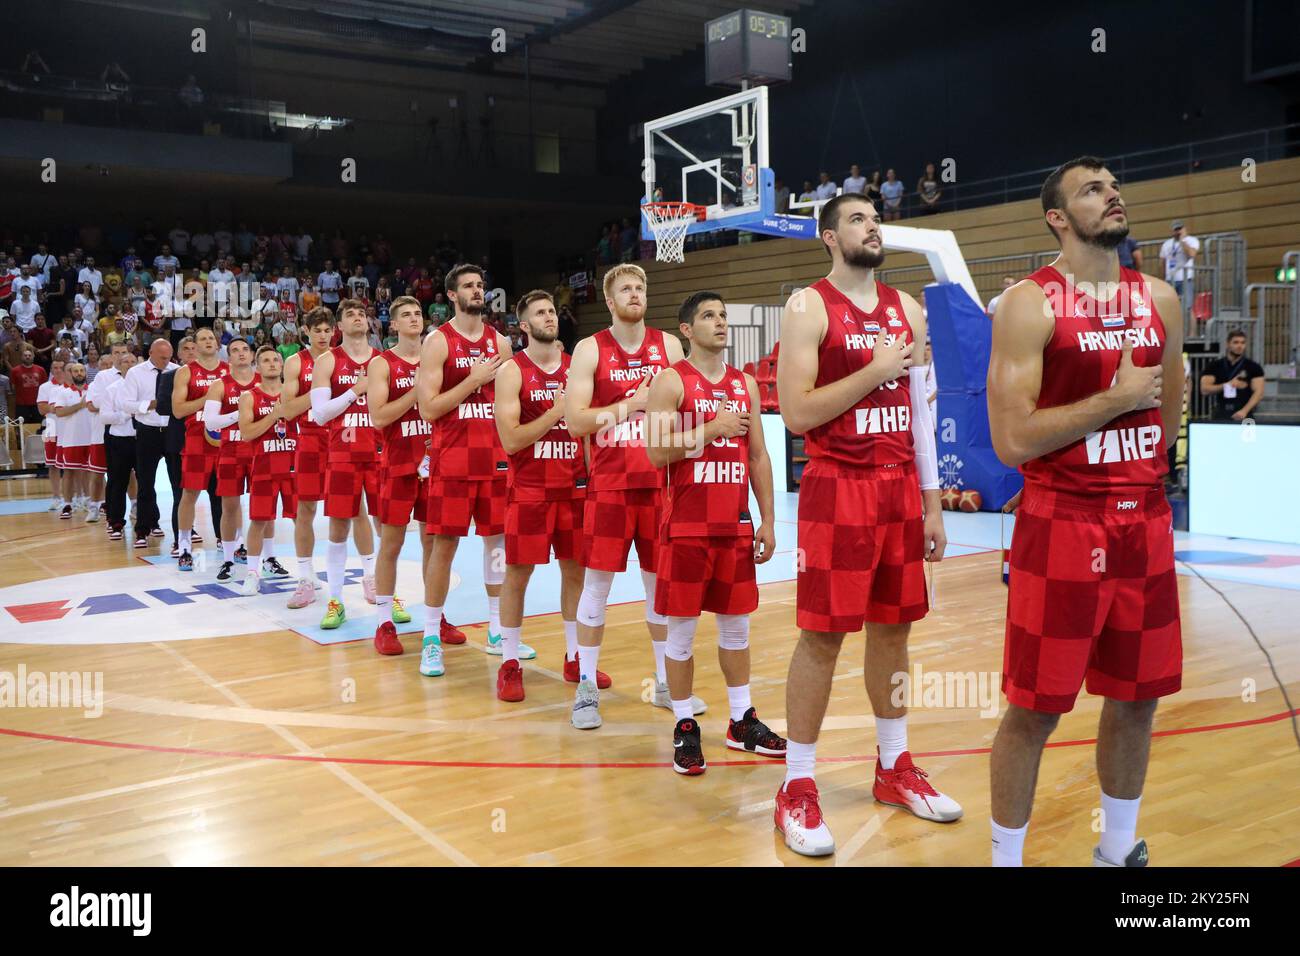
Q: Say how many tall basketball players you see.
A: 12